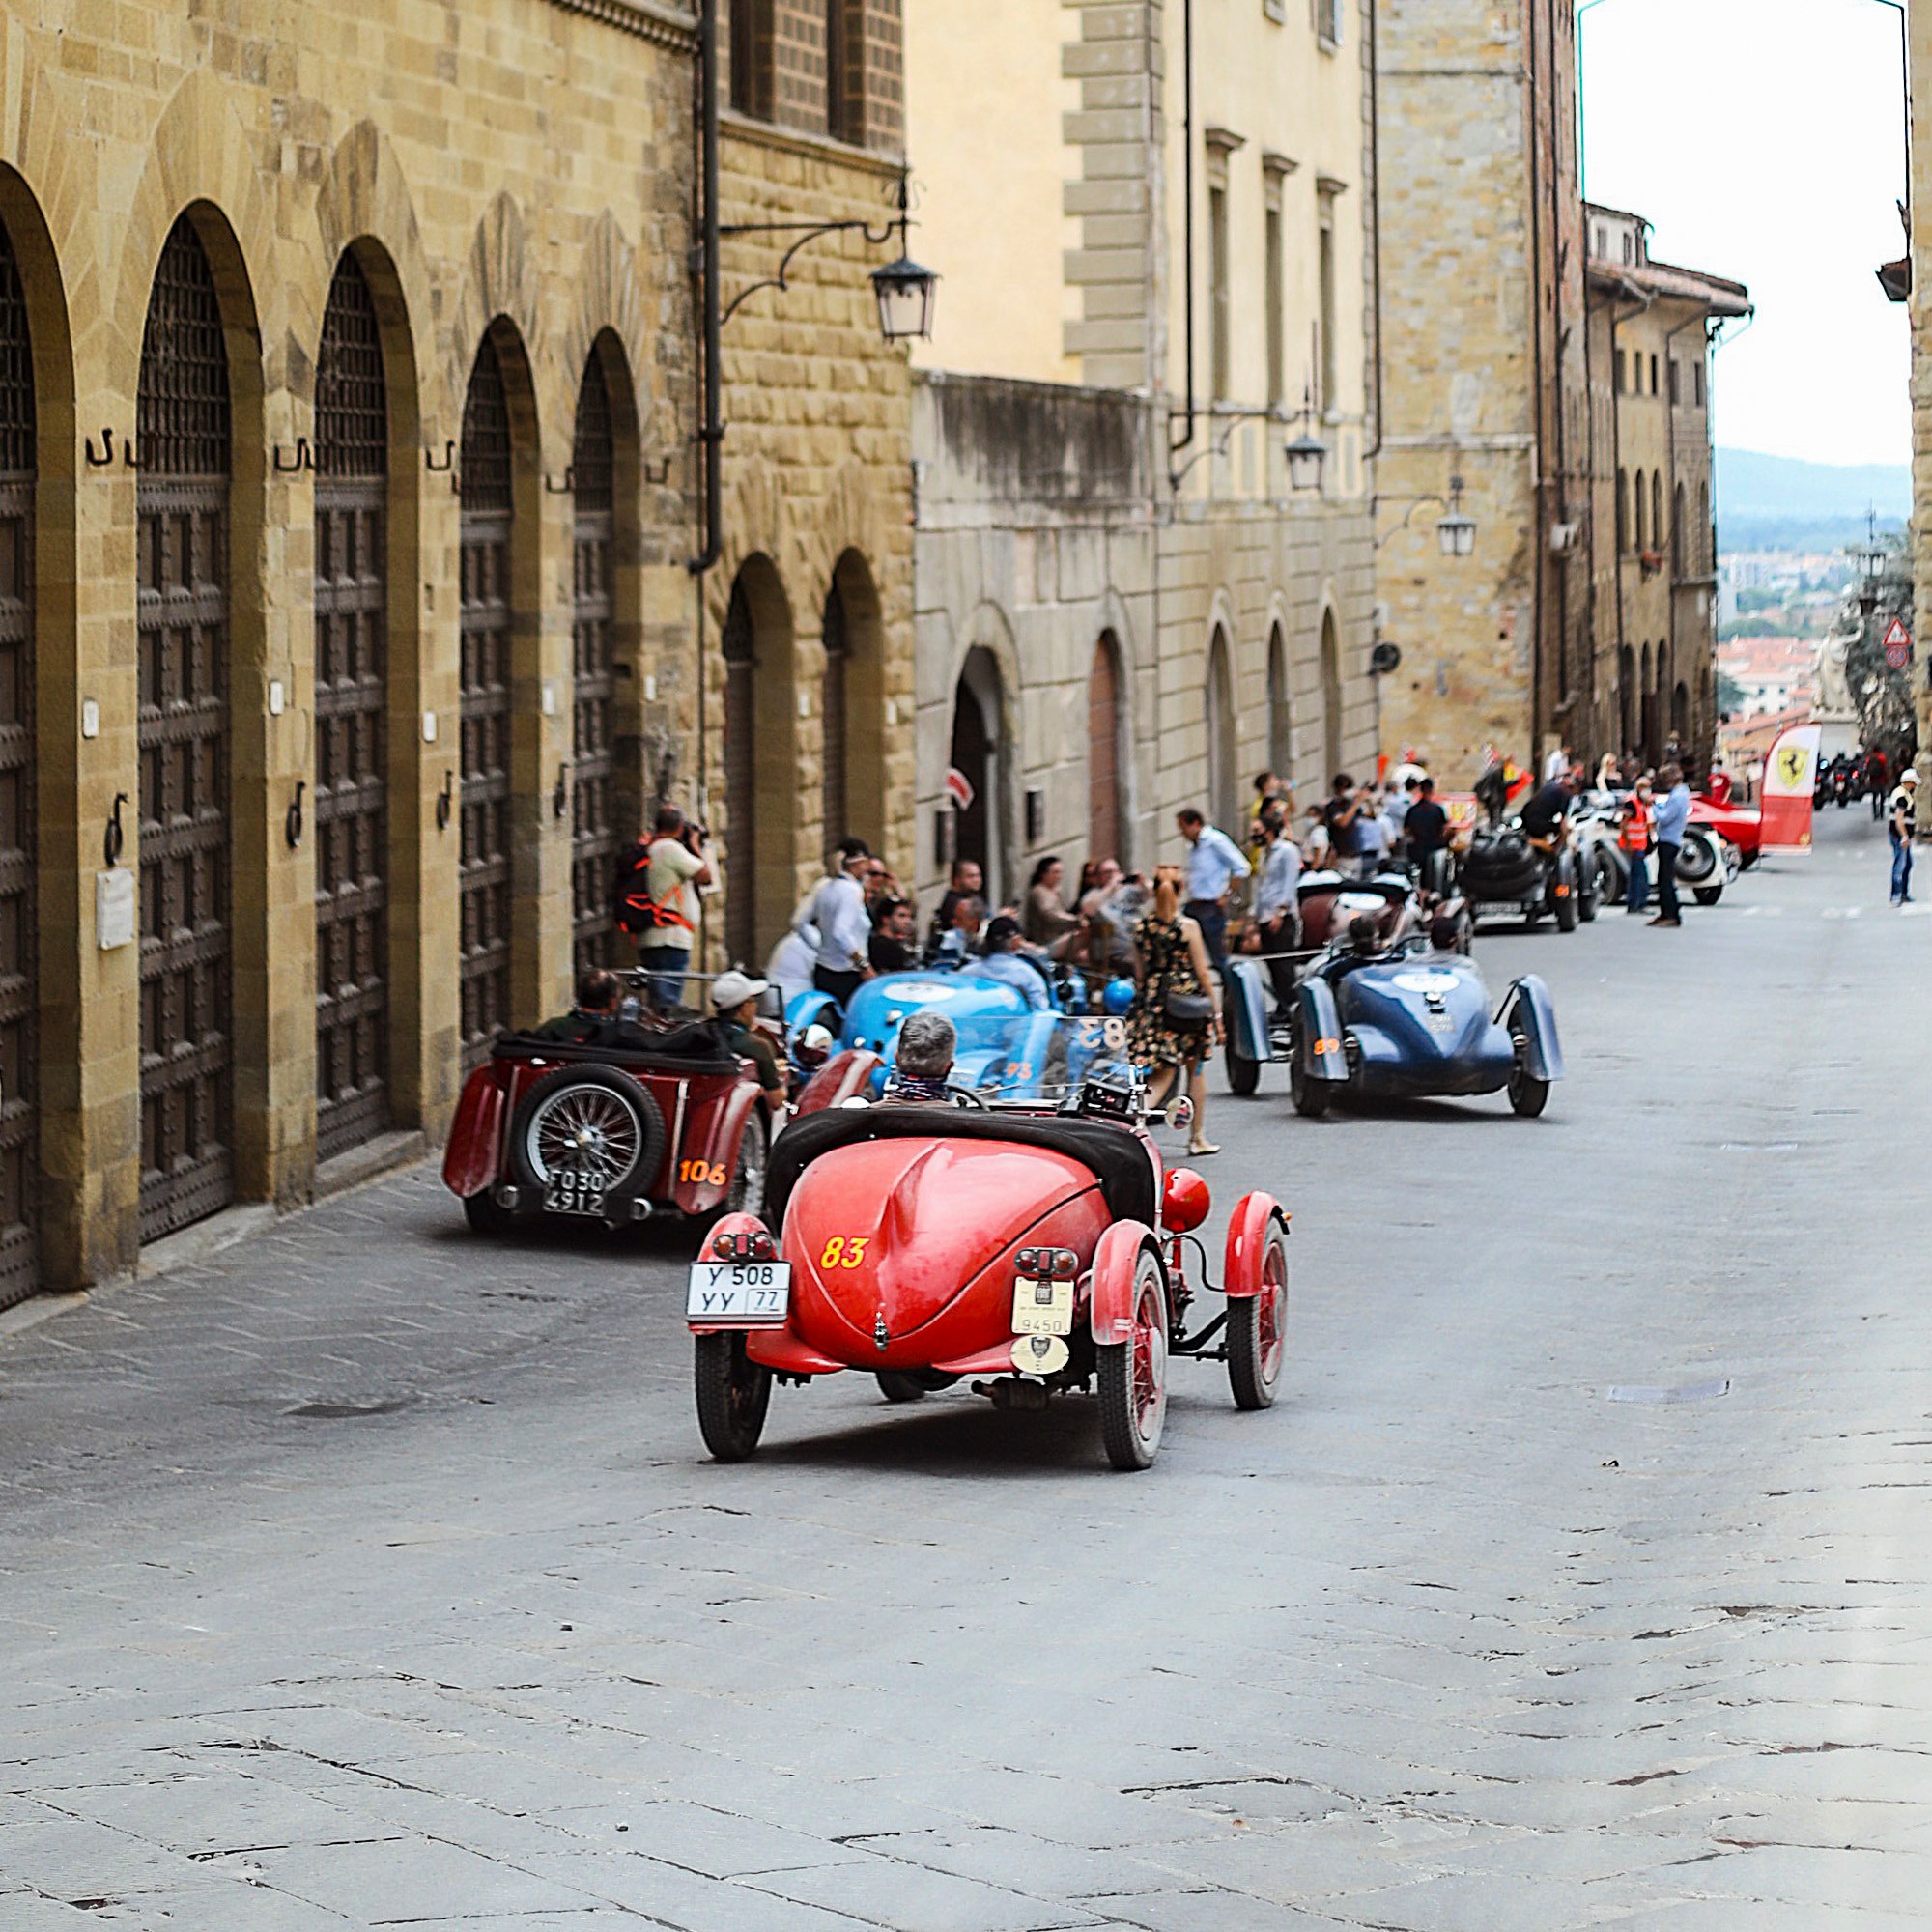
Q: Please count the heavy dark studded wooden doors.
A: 5